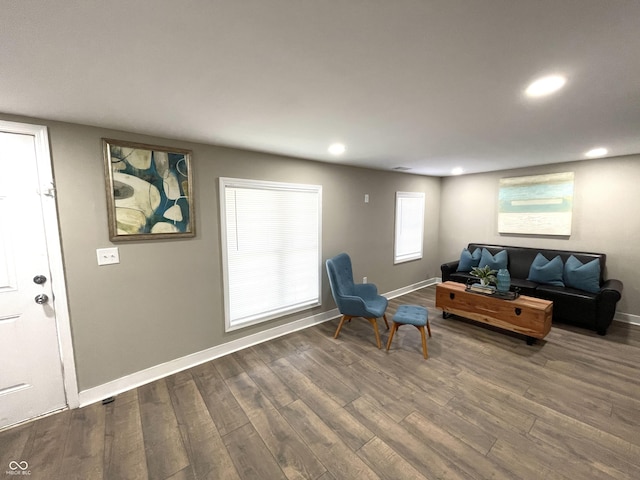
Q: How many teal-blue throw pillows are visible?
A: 4